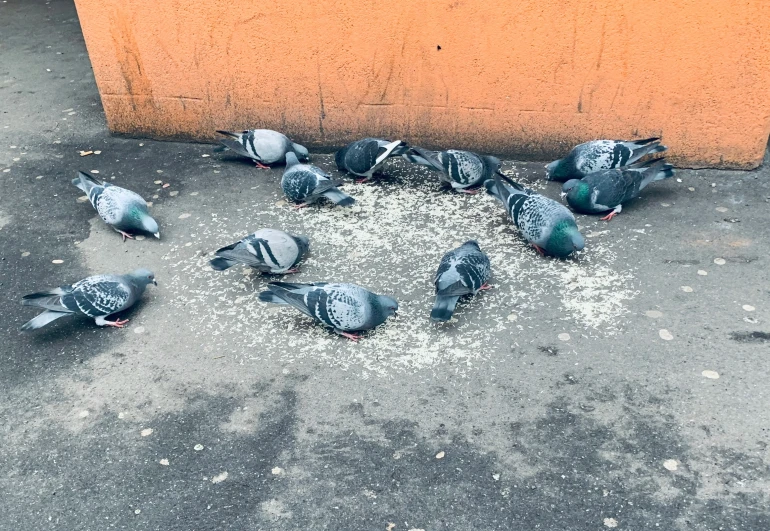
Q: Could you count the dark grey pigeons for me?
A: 2